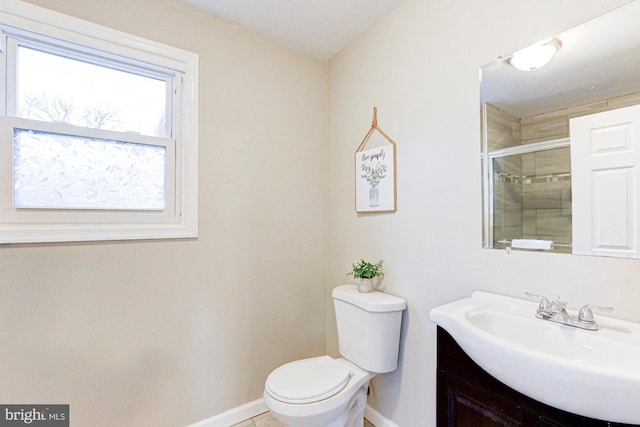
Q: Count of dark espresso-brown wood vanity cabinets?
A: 1